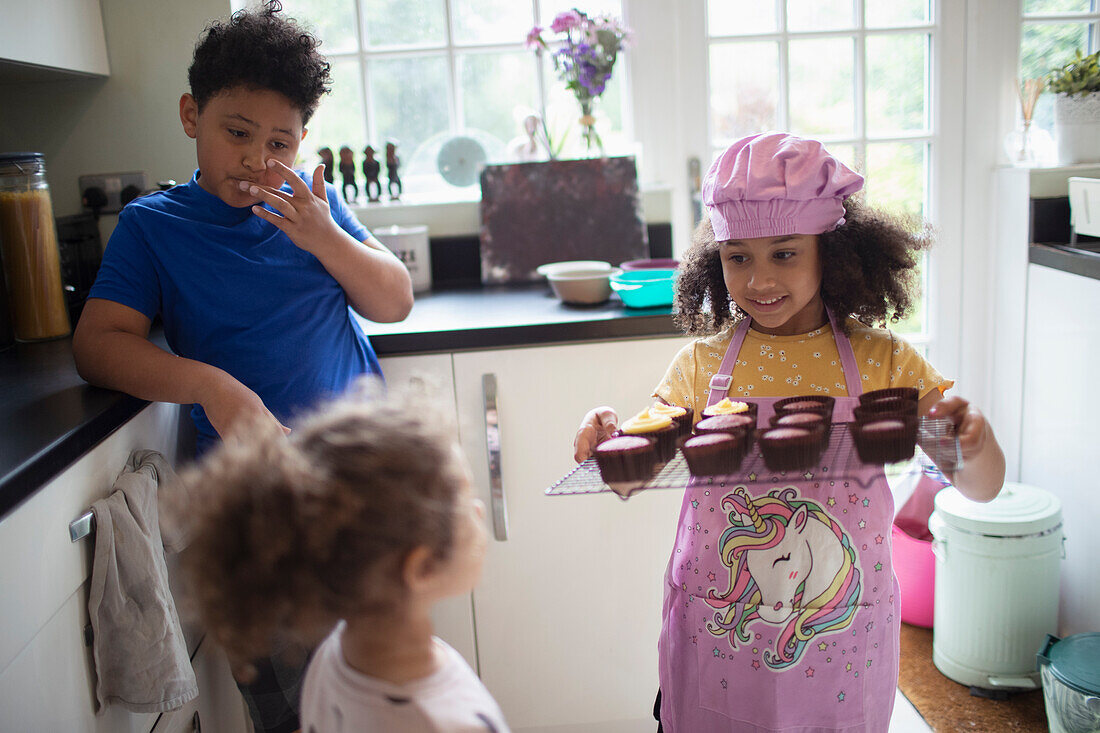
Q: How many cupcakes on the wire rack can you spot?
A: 12